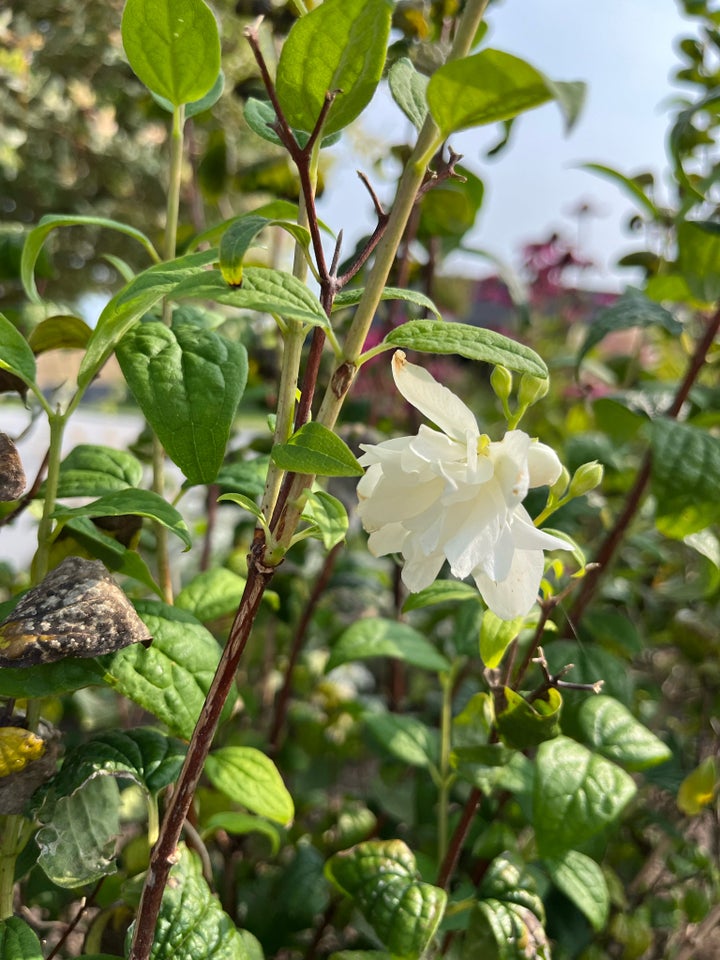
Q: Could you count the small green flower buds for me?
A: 4